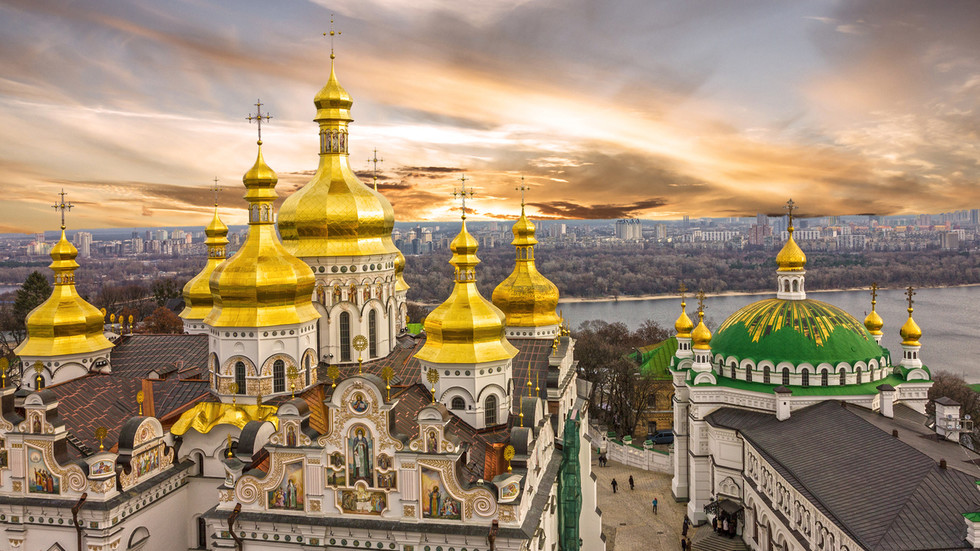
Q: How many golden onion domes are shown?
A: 12